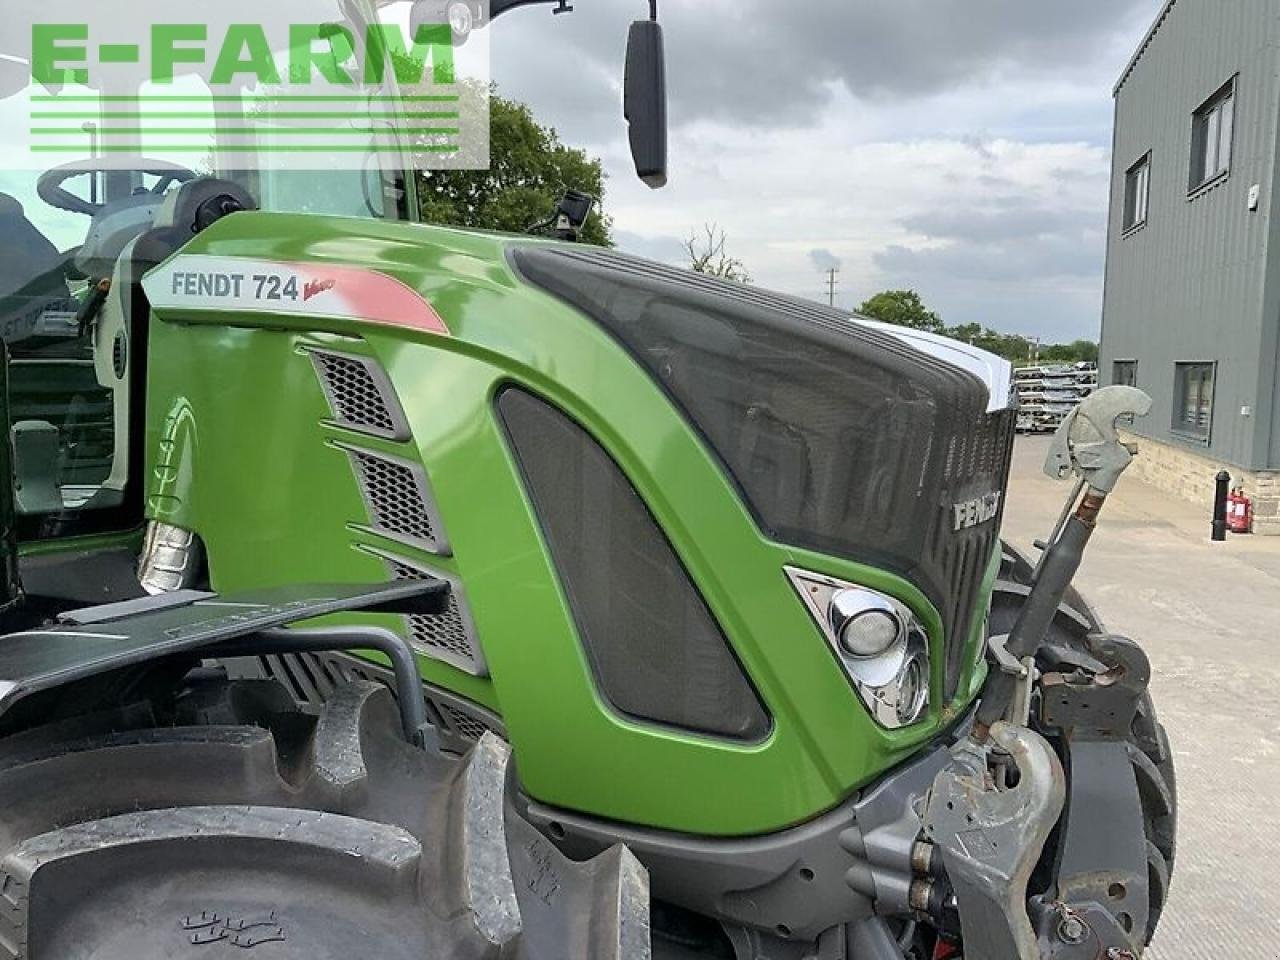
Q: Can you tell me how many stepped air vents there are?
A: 3